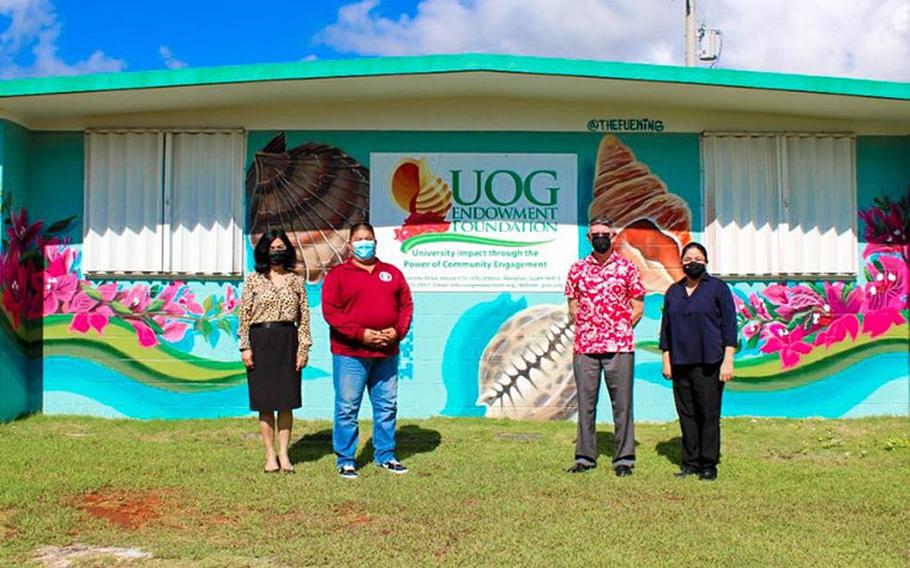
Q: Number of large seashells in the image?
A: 3